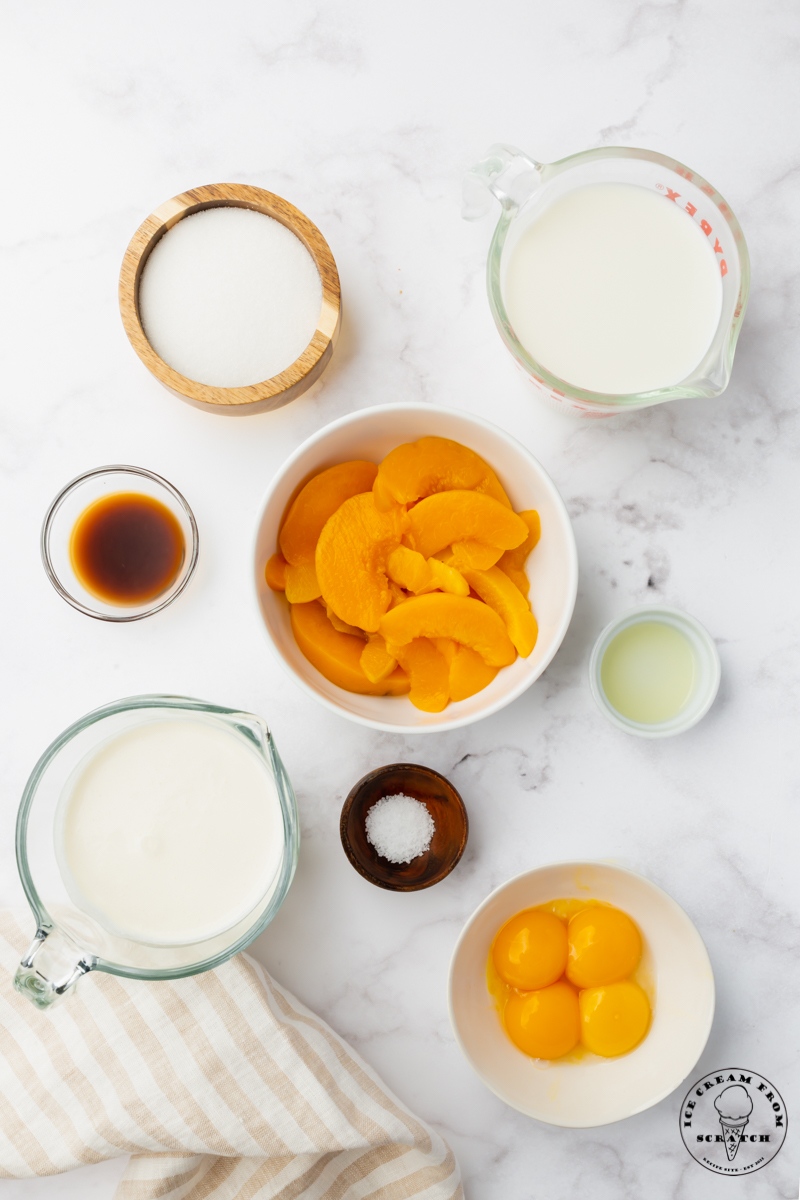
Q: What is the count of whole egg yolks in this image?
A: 4